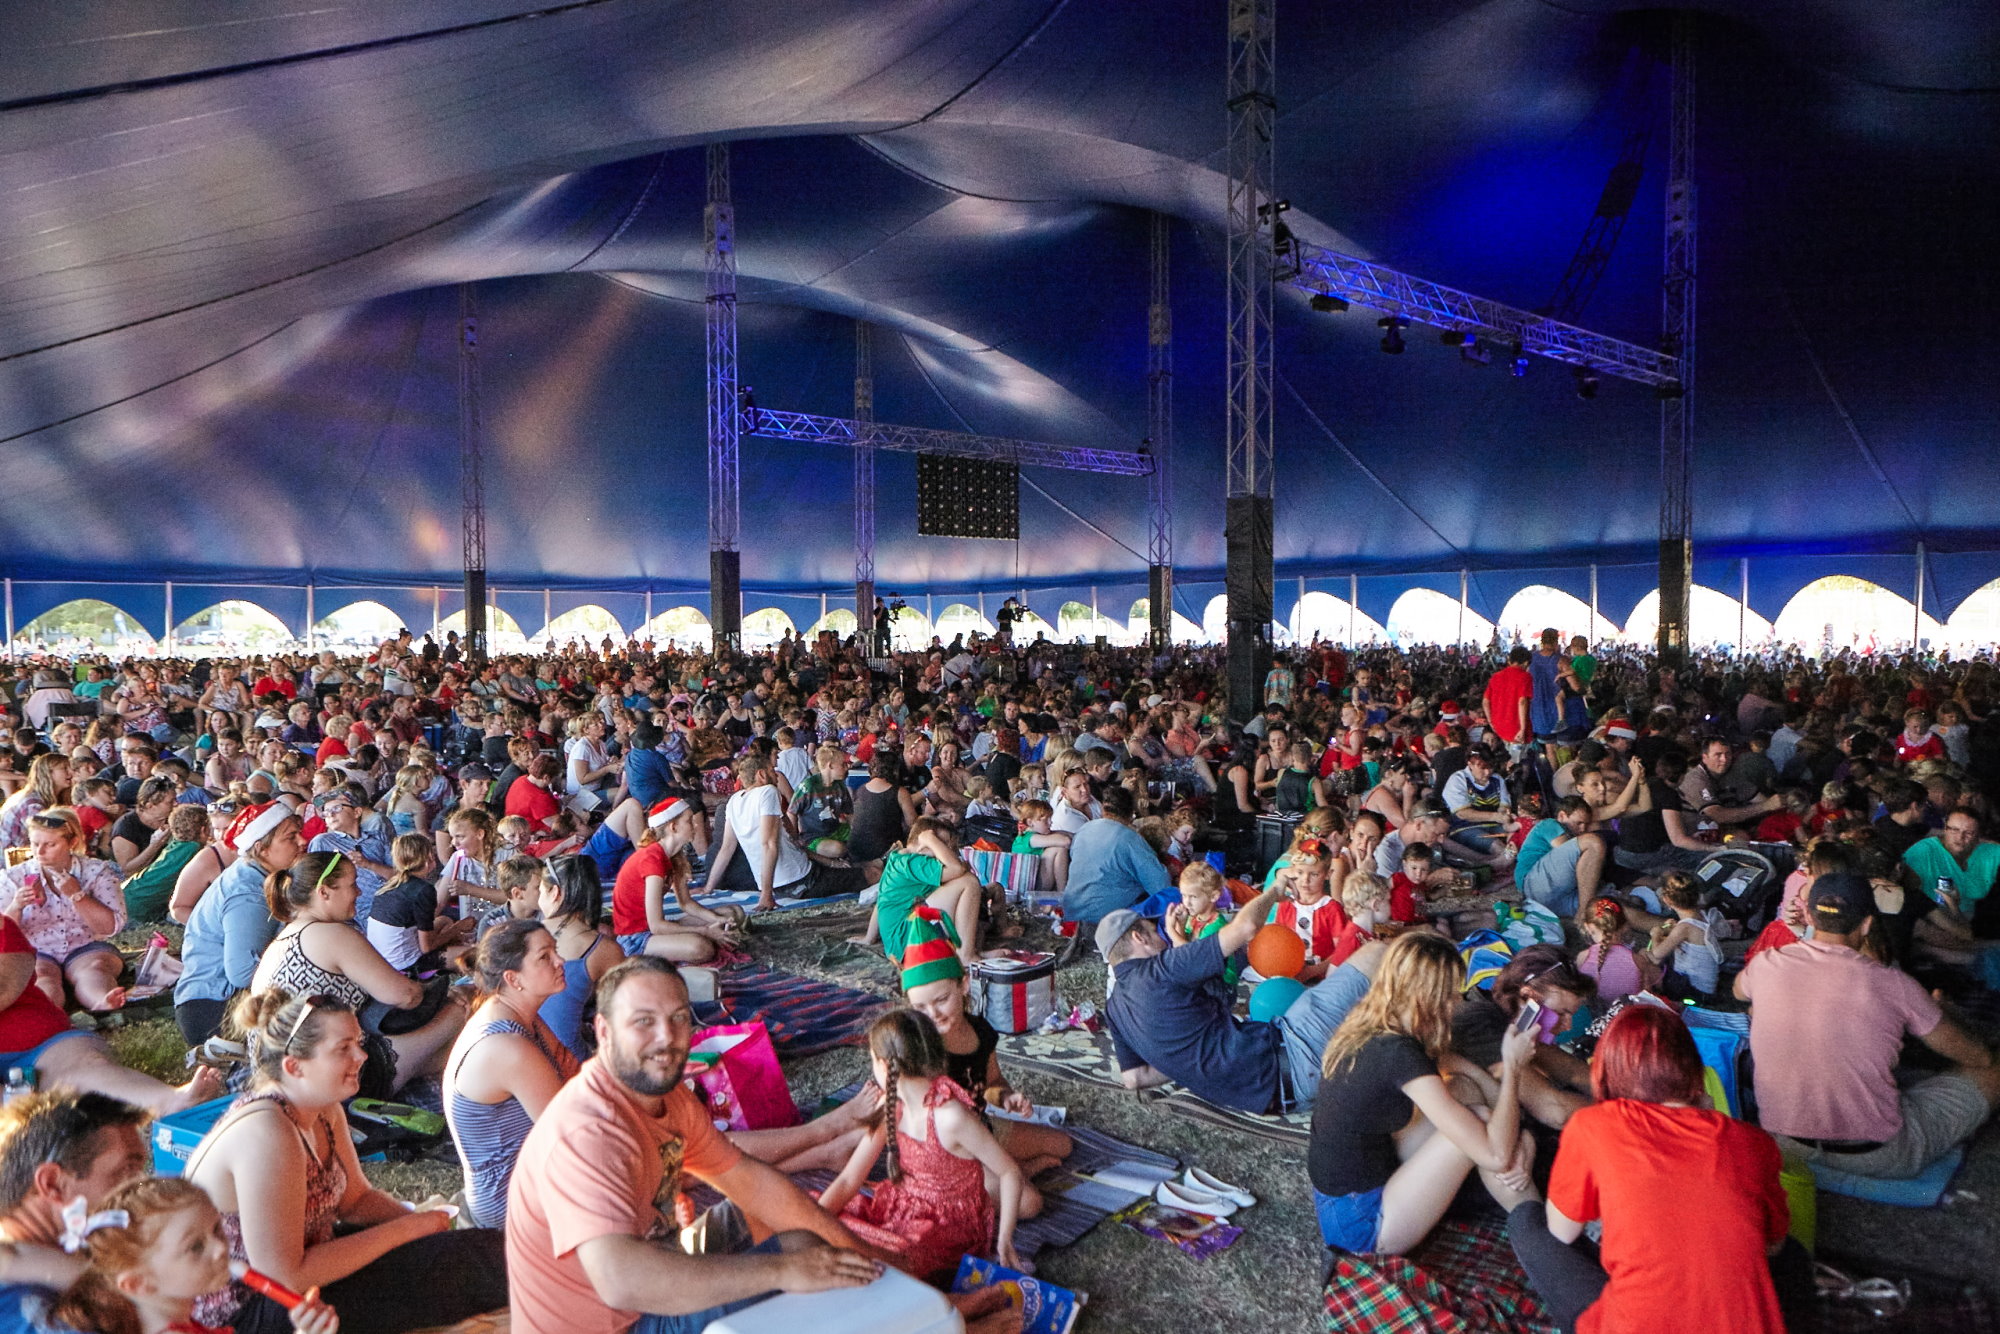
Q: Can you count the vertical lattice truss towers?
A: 6